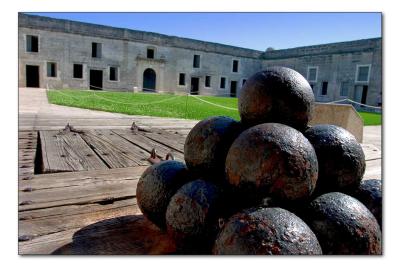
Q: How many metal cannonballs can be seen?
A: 9